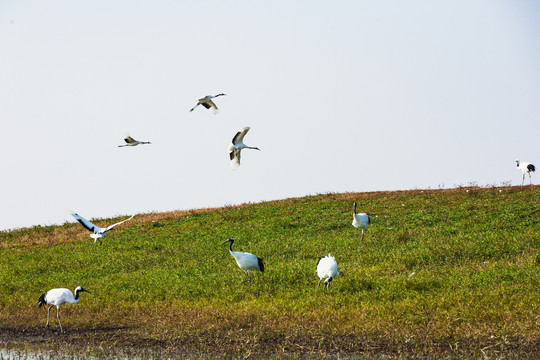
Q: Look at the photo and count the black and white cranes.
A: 9